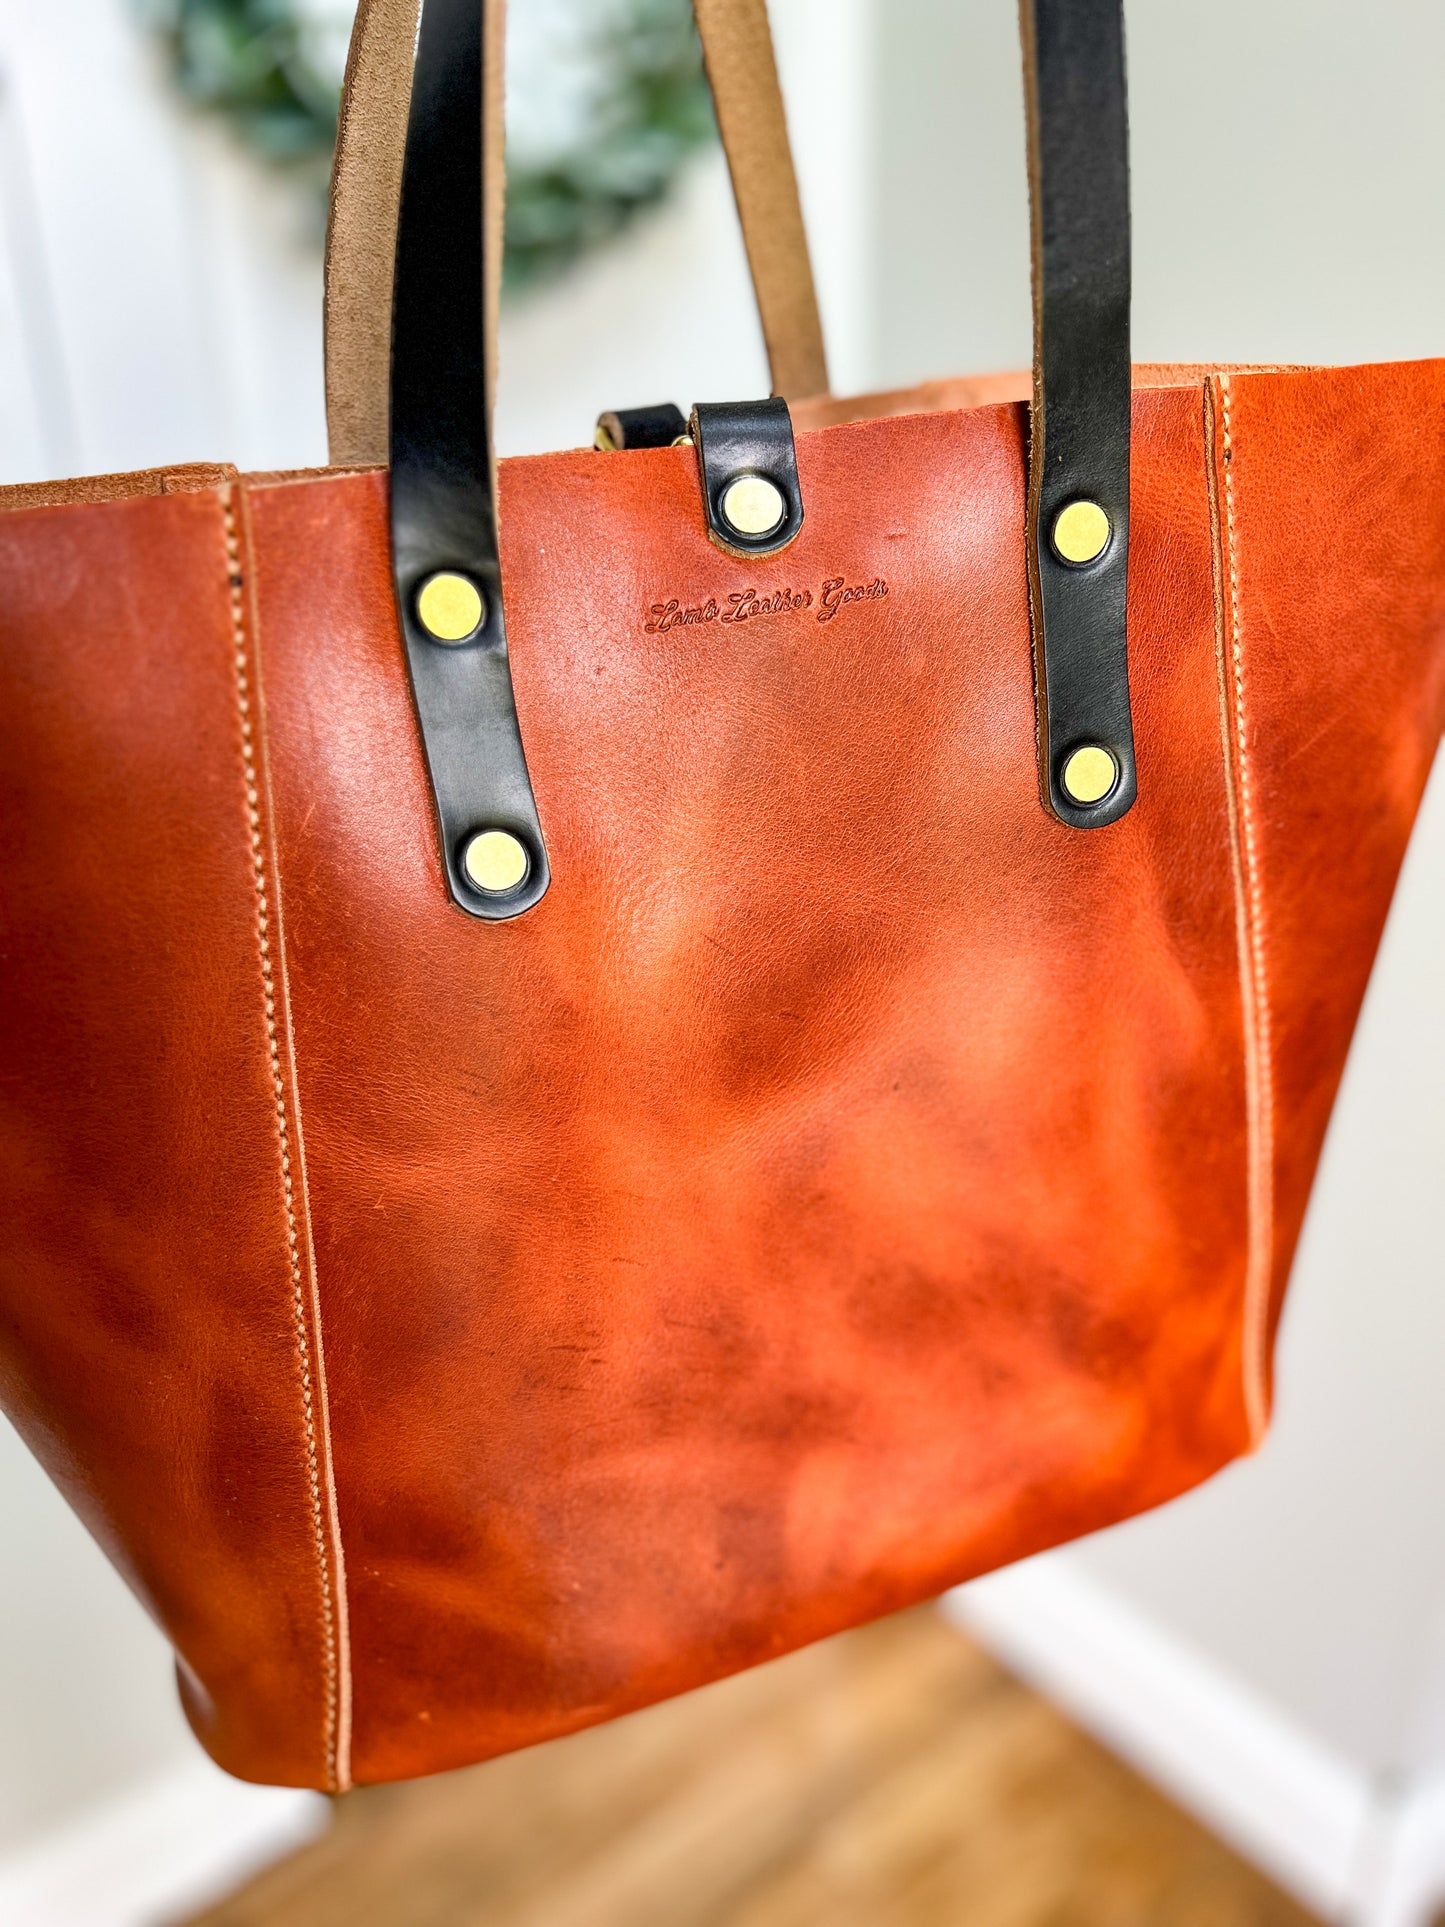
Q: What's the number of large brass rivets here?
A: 5